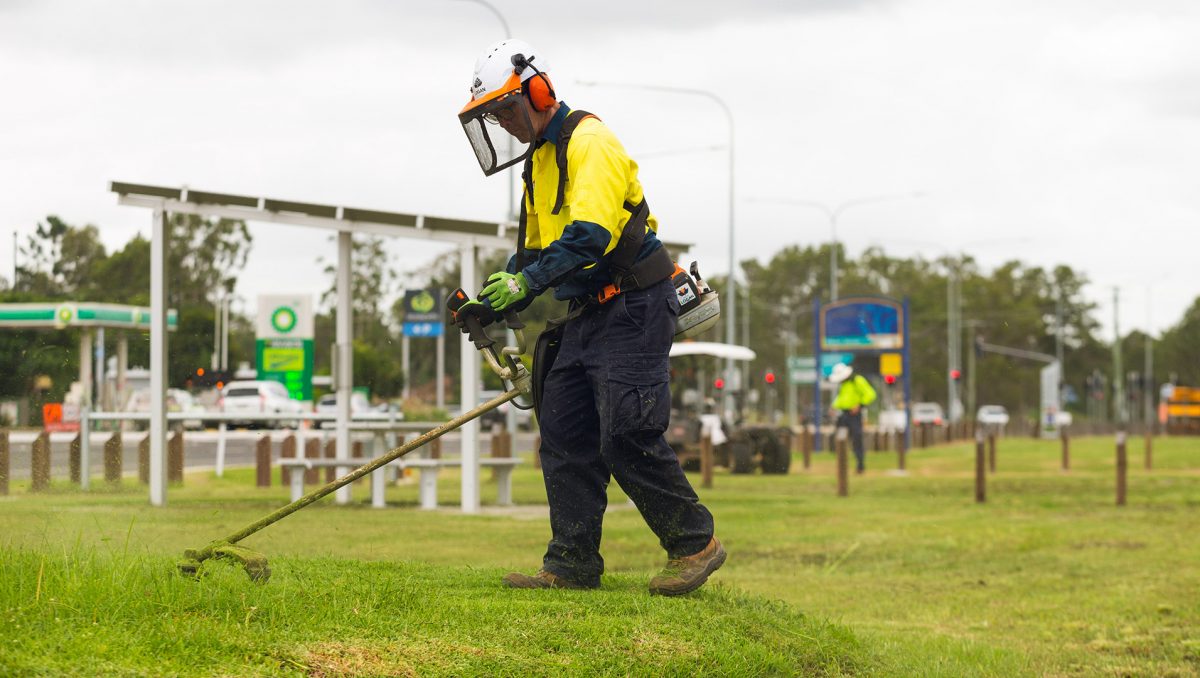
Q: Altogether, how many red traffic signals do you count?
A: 4